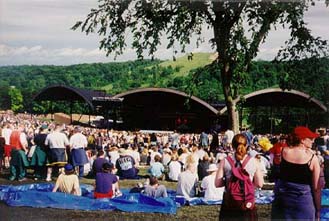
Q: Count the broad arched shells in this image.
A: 3